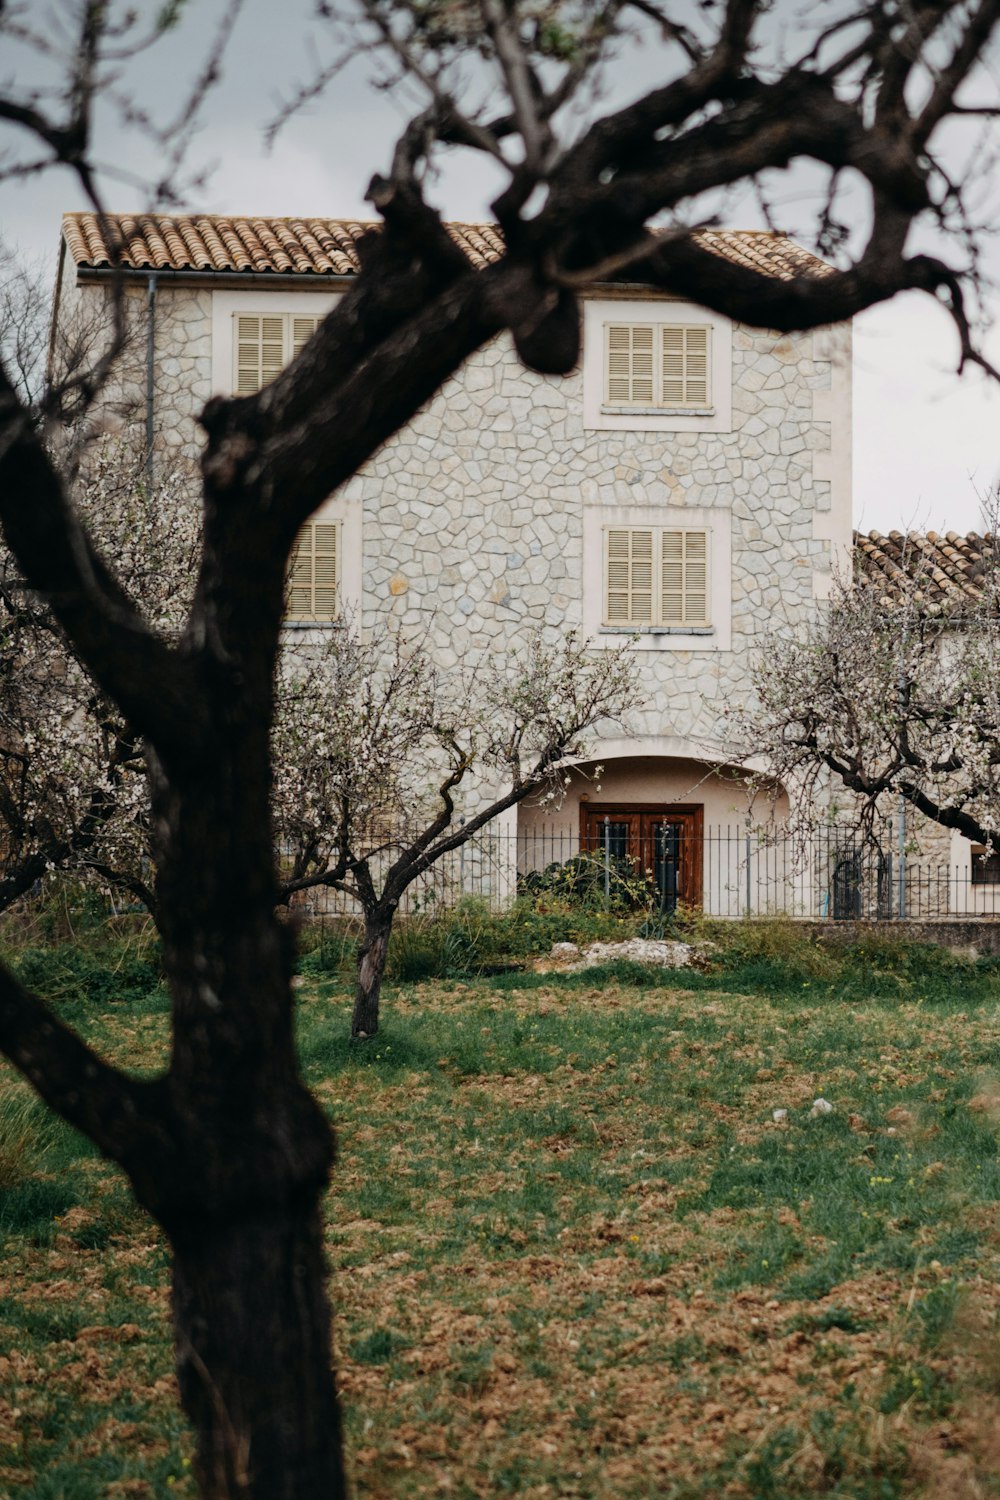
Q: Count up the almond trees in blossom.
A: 3